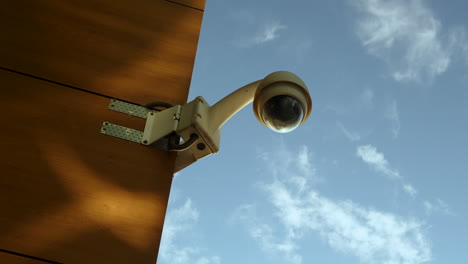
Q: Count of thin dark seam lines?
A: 3